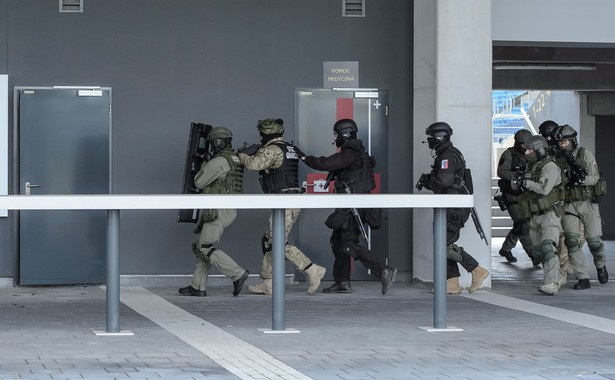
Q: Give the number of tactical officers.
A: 8